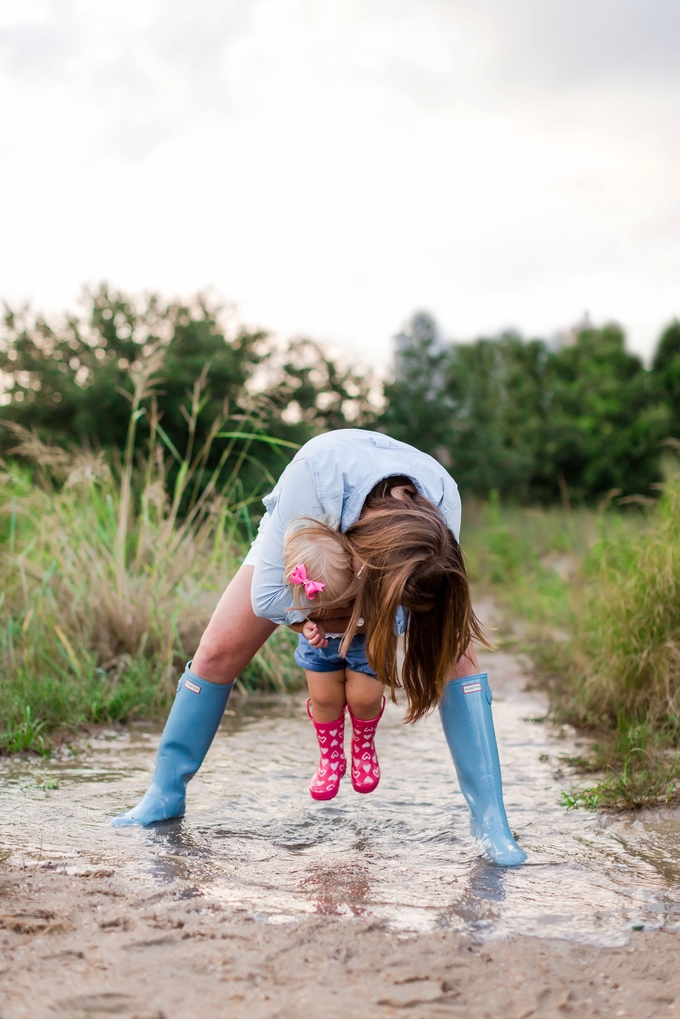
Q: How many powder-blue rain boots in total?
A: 2